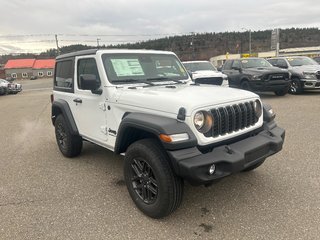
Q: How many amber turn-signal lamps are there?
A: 1